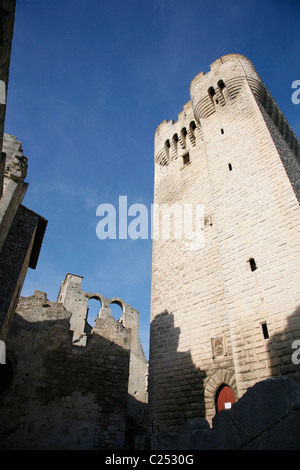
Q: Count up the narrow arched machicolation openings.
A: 6